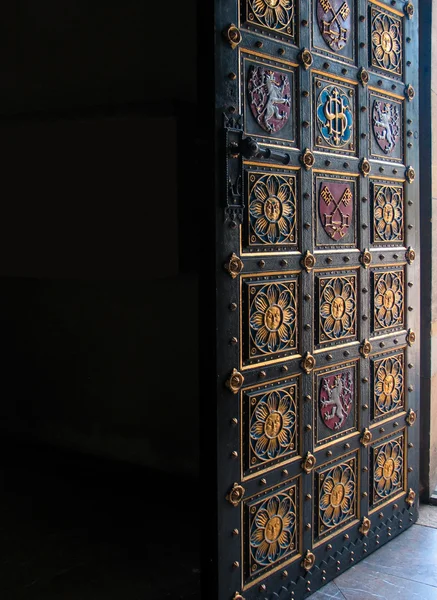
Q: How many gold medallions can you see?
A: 12